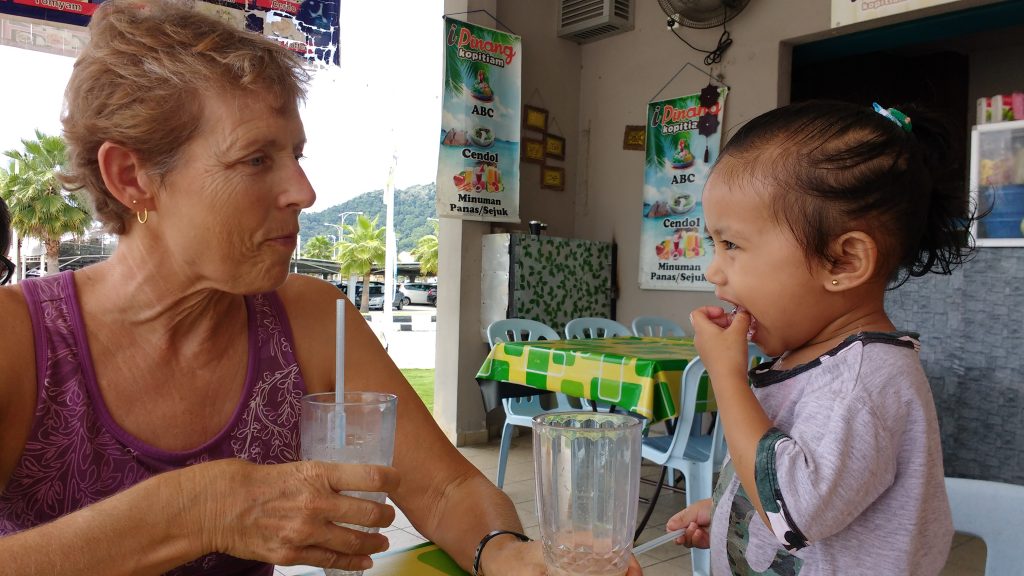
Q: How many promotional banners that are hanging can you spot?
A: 2